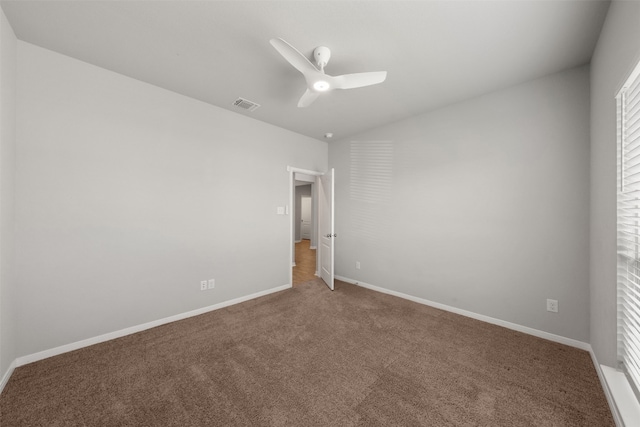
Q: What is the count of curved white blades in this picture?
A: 3